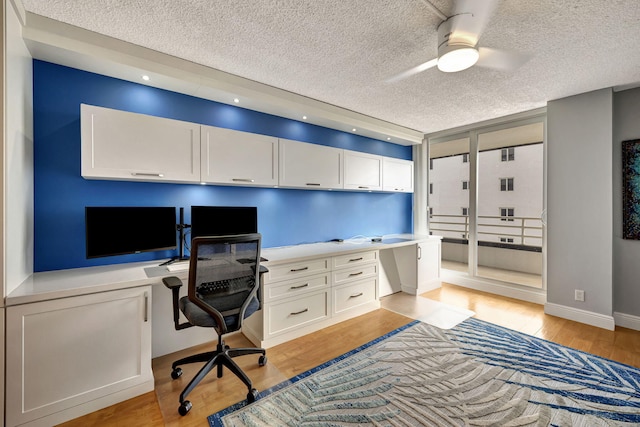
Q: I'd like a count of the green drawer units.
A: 0